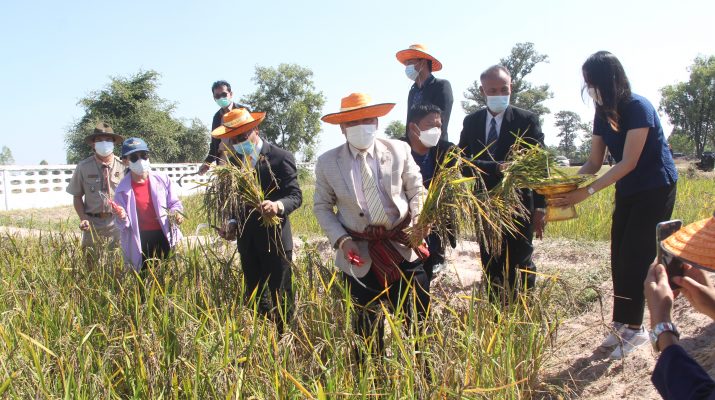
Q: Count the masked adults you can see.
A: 9